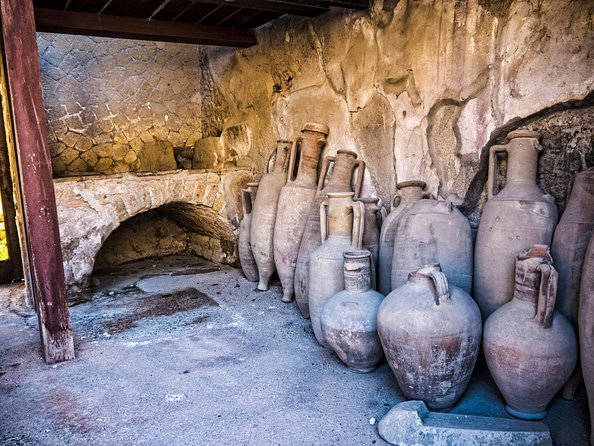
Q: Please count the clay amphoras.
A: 14